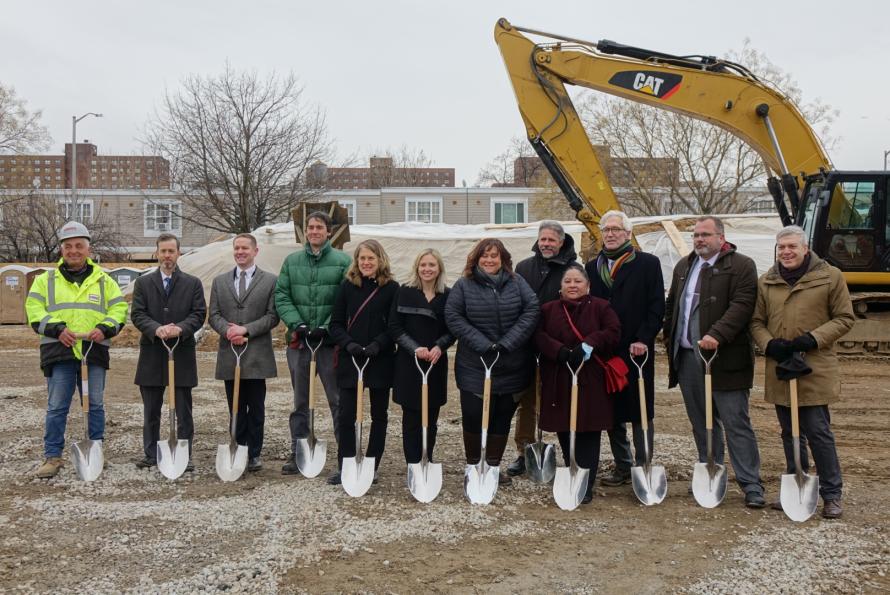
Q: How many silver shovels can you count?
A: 12